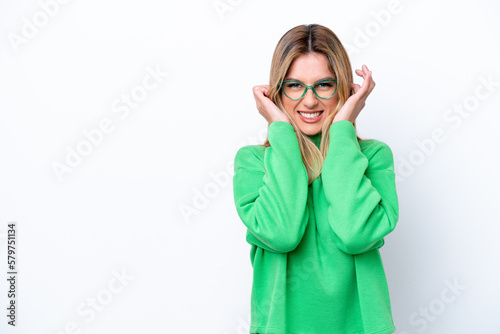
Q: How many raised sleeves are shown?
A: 2